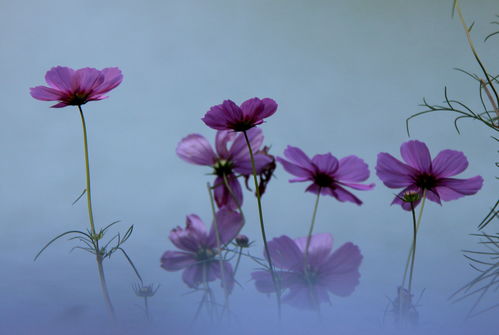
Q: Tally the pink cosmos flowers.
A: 7